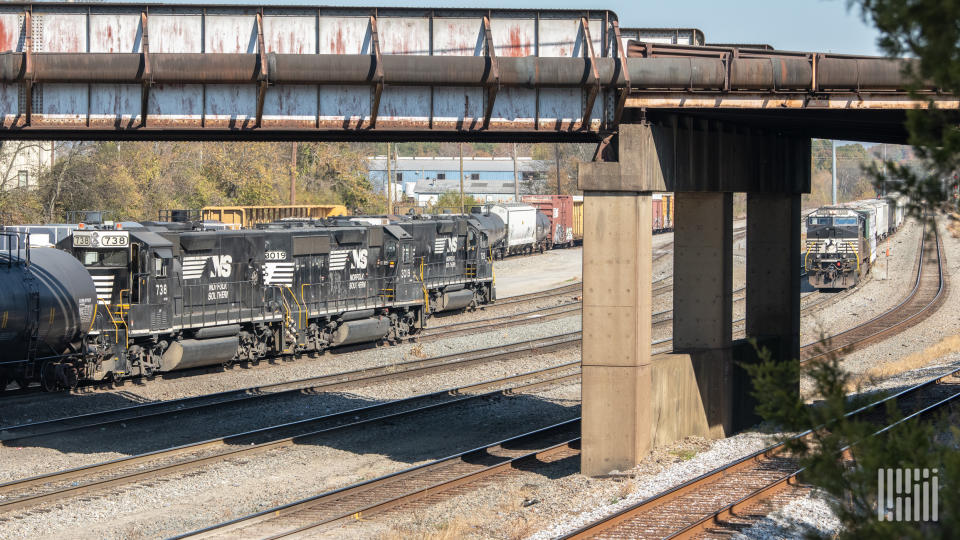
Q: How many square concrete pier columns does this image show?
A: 3